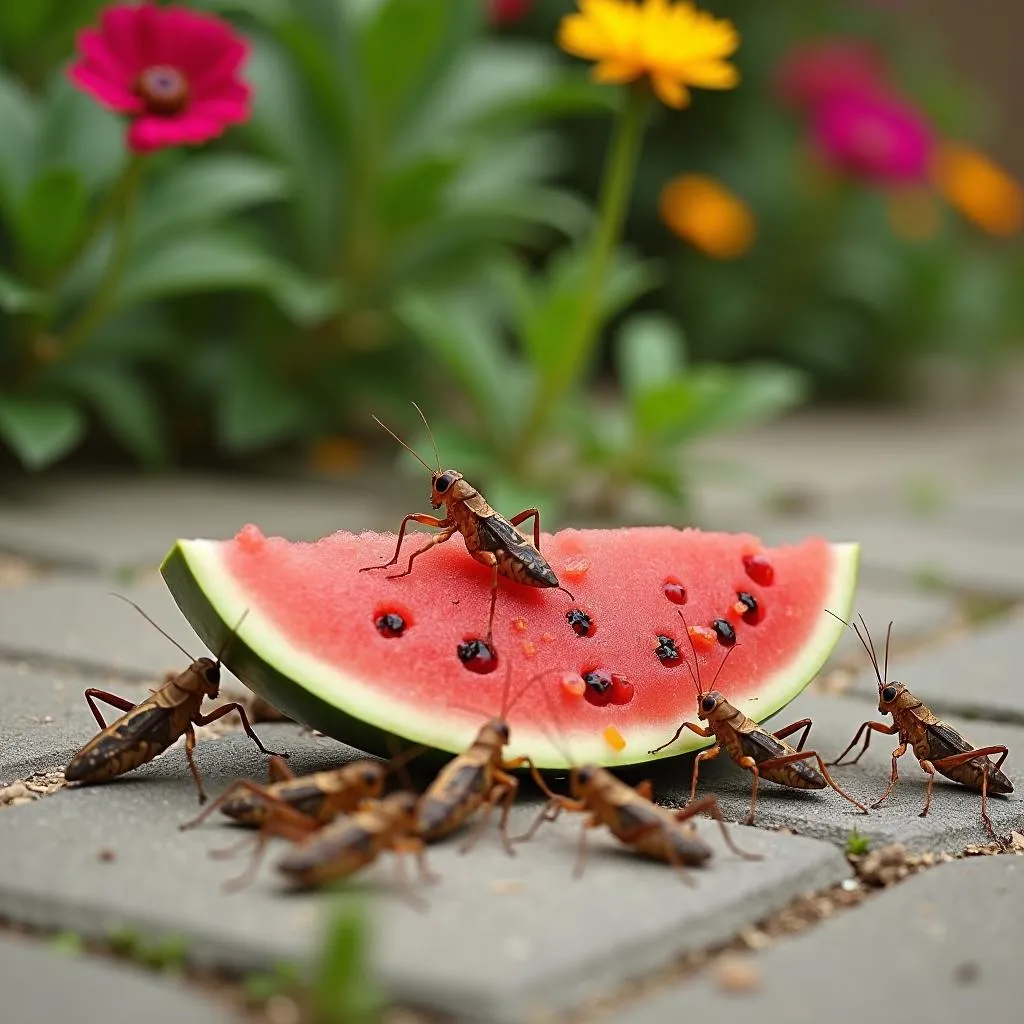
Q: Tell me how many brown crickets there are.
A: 8